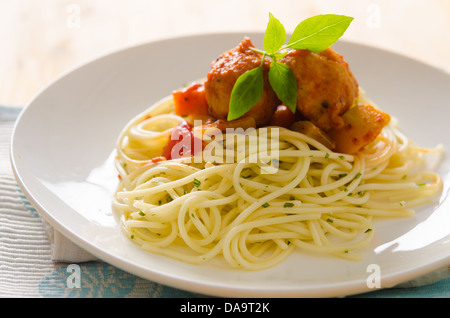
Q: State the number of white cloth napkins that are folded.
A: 1